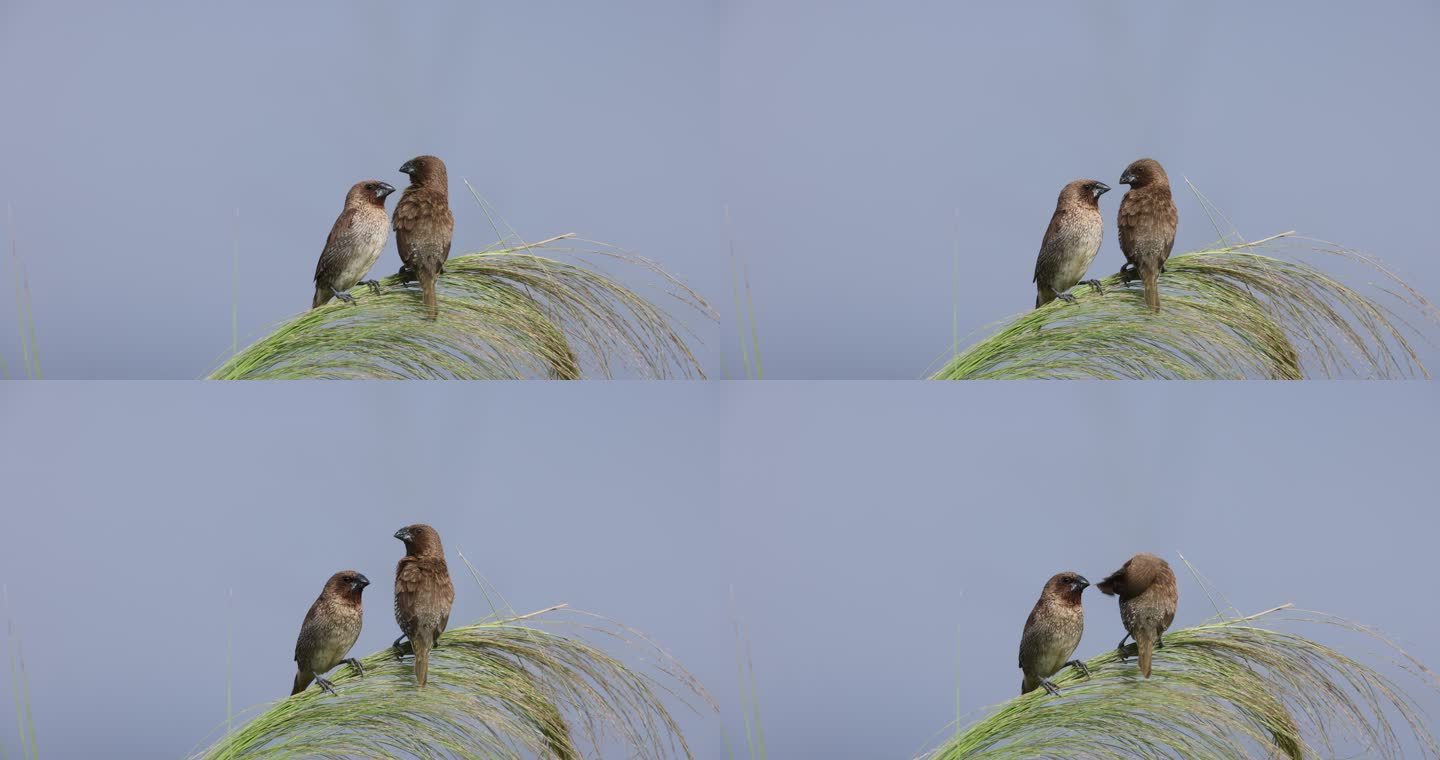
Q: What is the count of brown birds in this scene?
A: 8